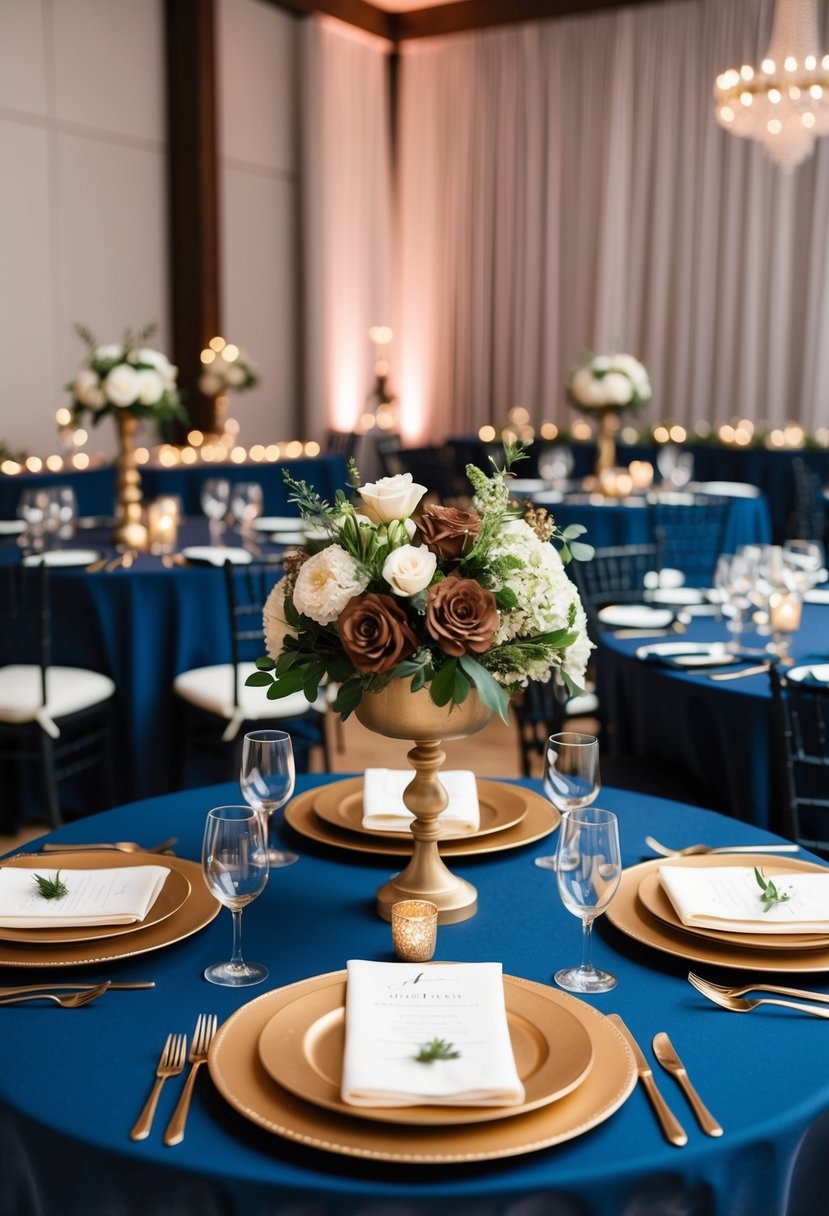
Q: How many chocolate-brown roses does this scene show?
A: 3